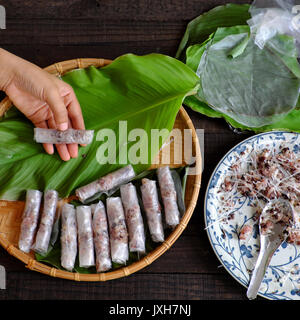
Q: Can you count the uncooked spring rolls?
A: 11